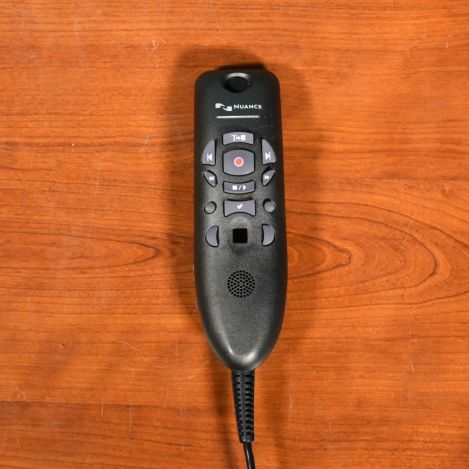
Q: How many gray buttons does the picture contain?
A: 12